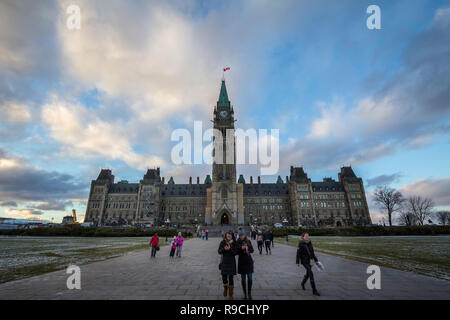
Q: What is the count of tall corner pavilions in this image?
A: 4